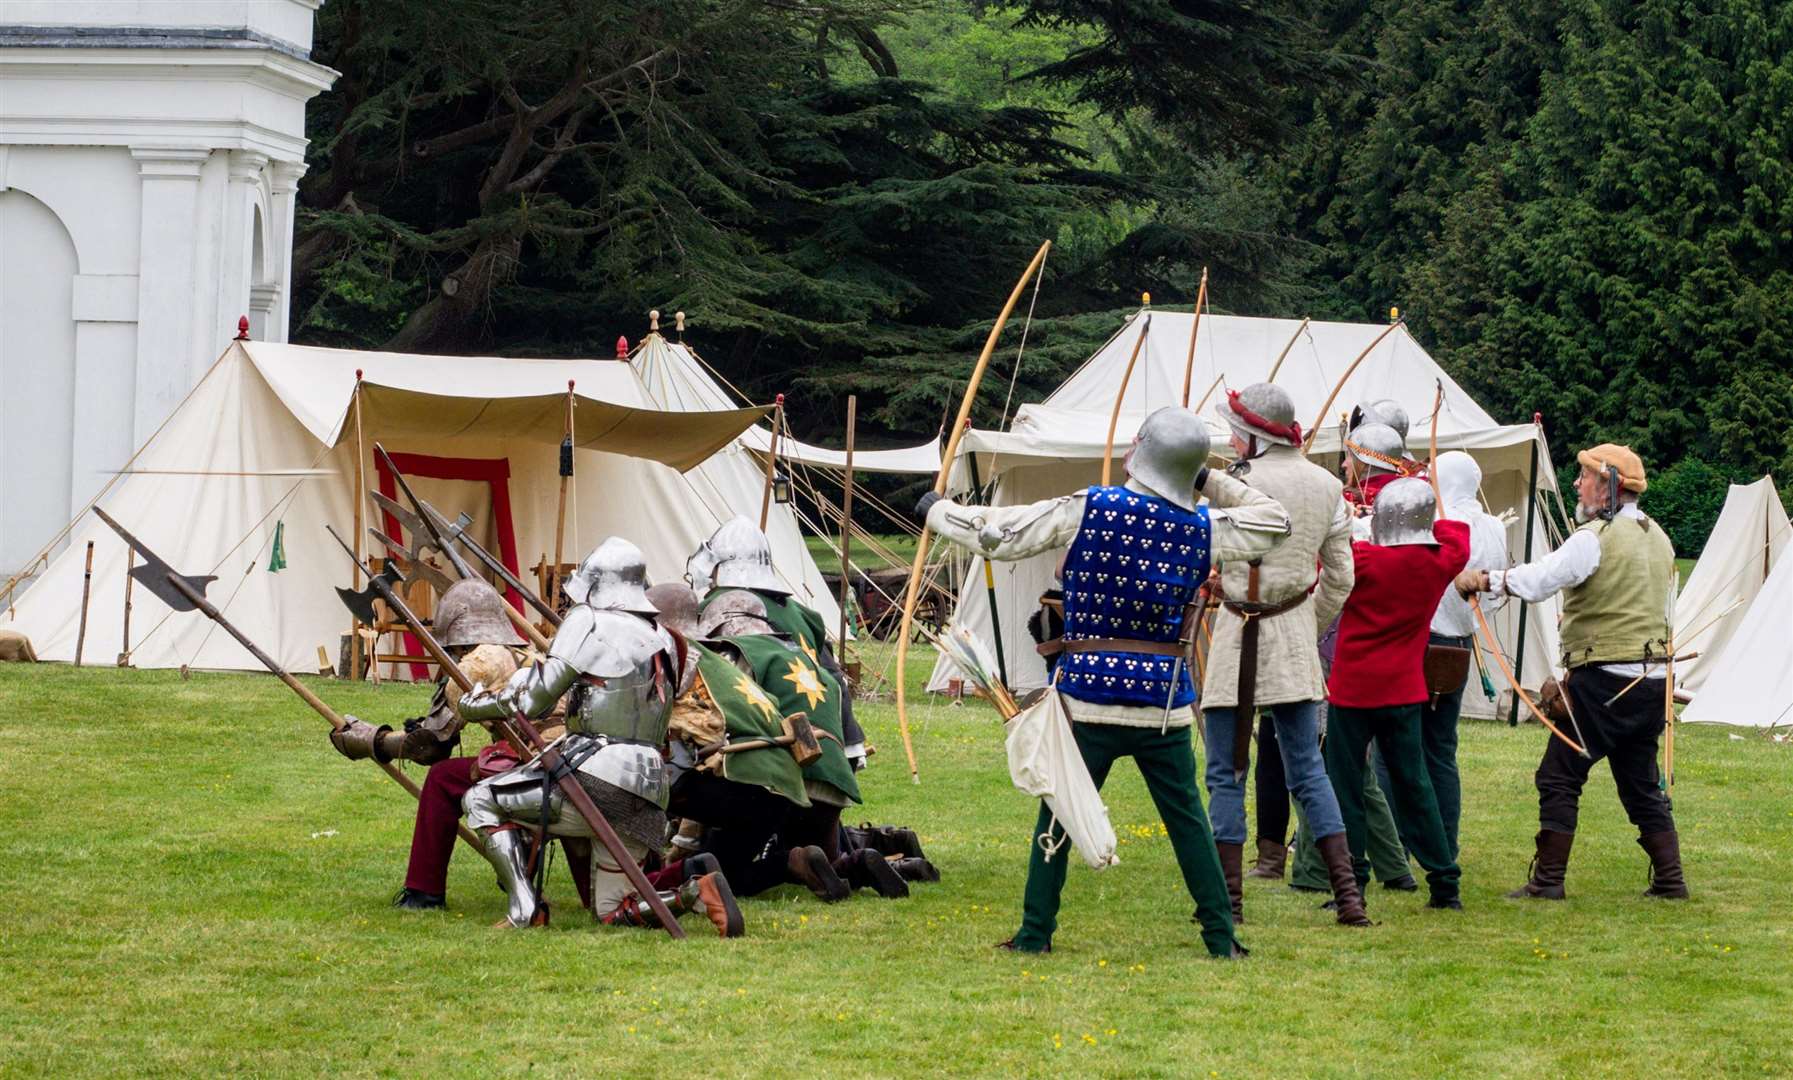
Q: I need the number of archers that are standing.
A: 7